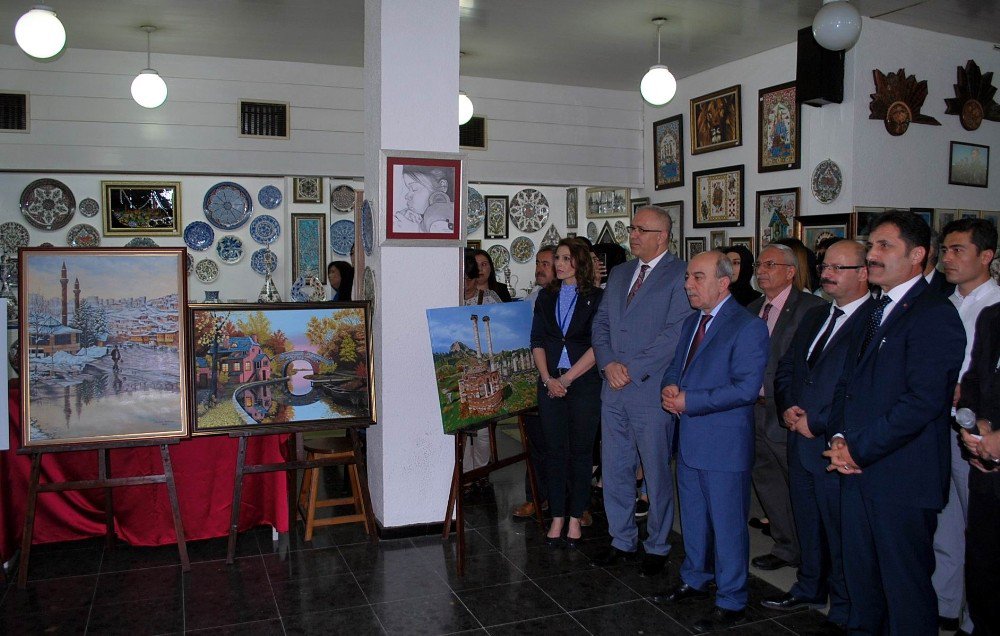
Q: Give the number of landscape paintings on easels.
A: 3